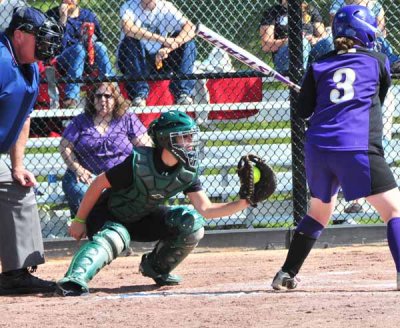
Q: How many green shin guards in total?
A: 2